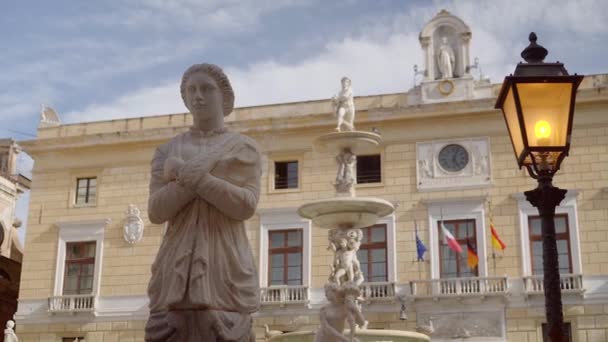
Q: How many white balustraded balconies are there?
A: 5